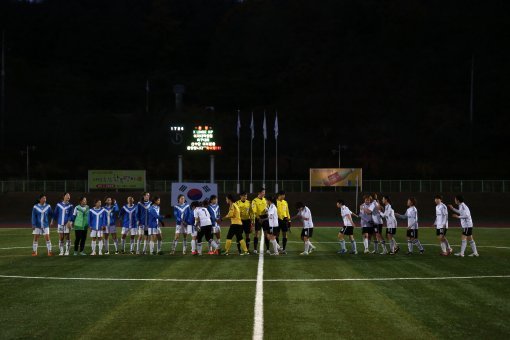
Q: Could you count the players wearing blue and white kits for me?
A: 10